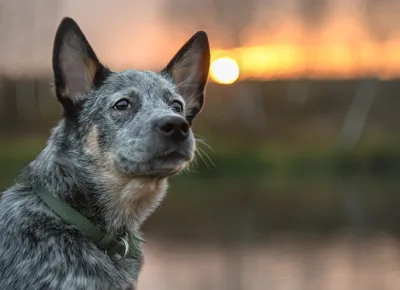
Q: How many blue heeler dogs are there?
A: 1